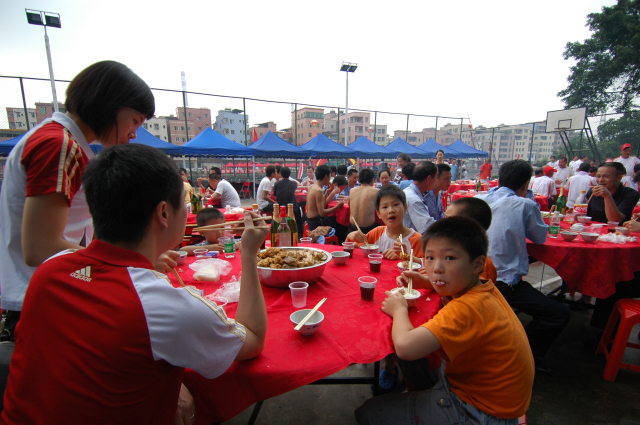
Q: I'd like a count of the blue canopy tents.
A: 9